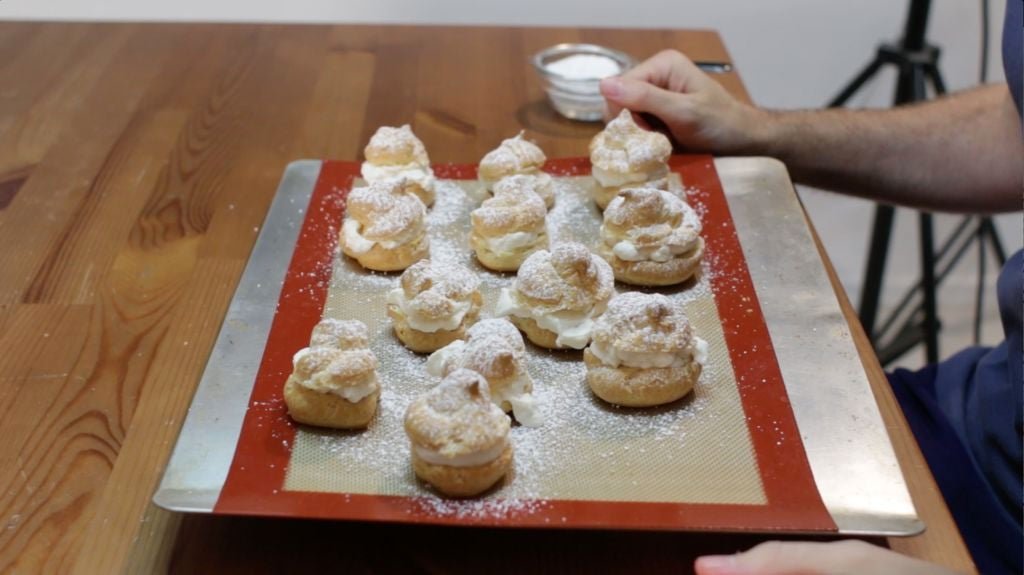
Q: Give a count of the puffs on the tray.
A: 12